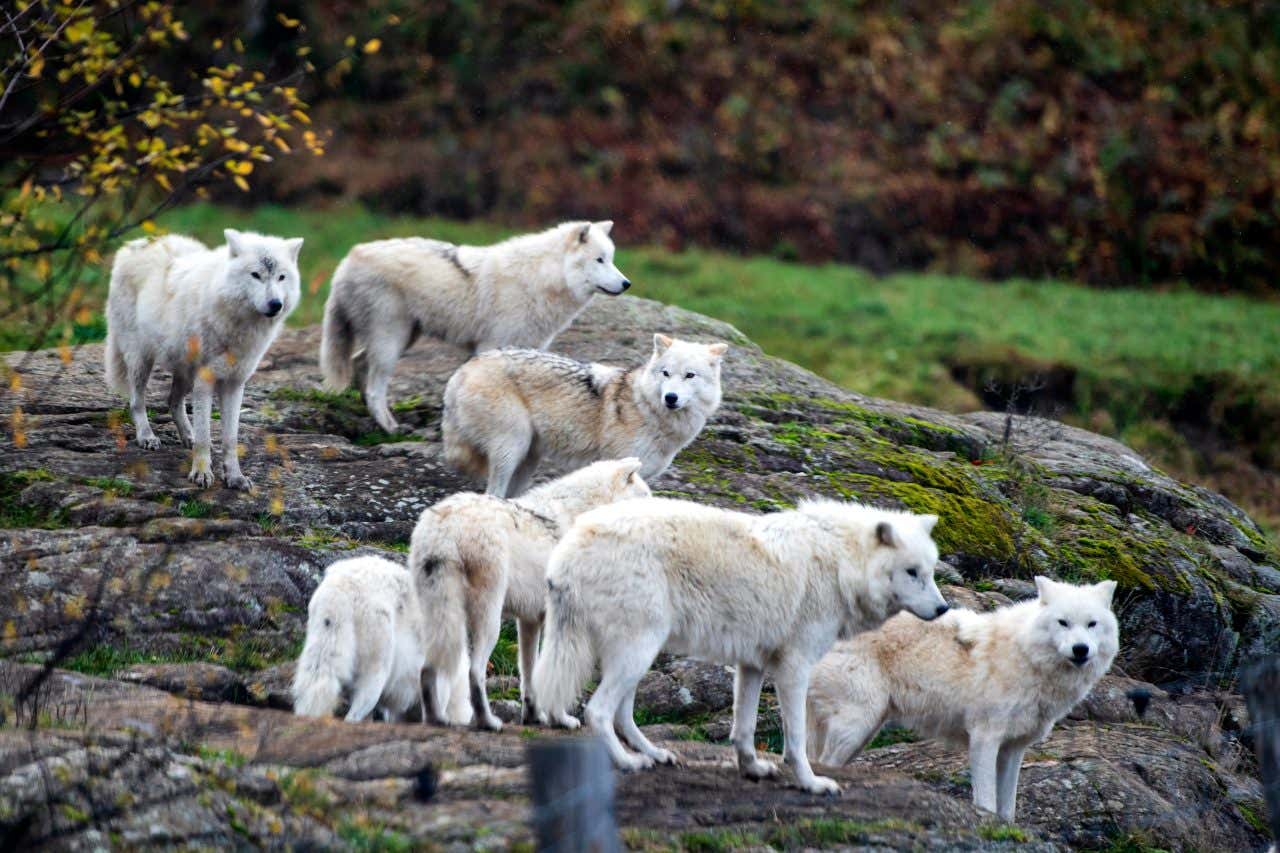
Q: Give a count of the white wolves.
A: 7